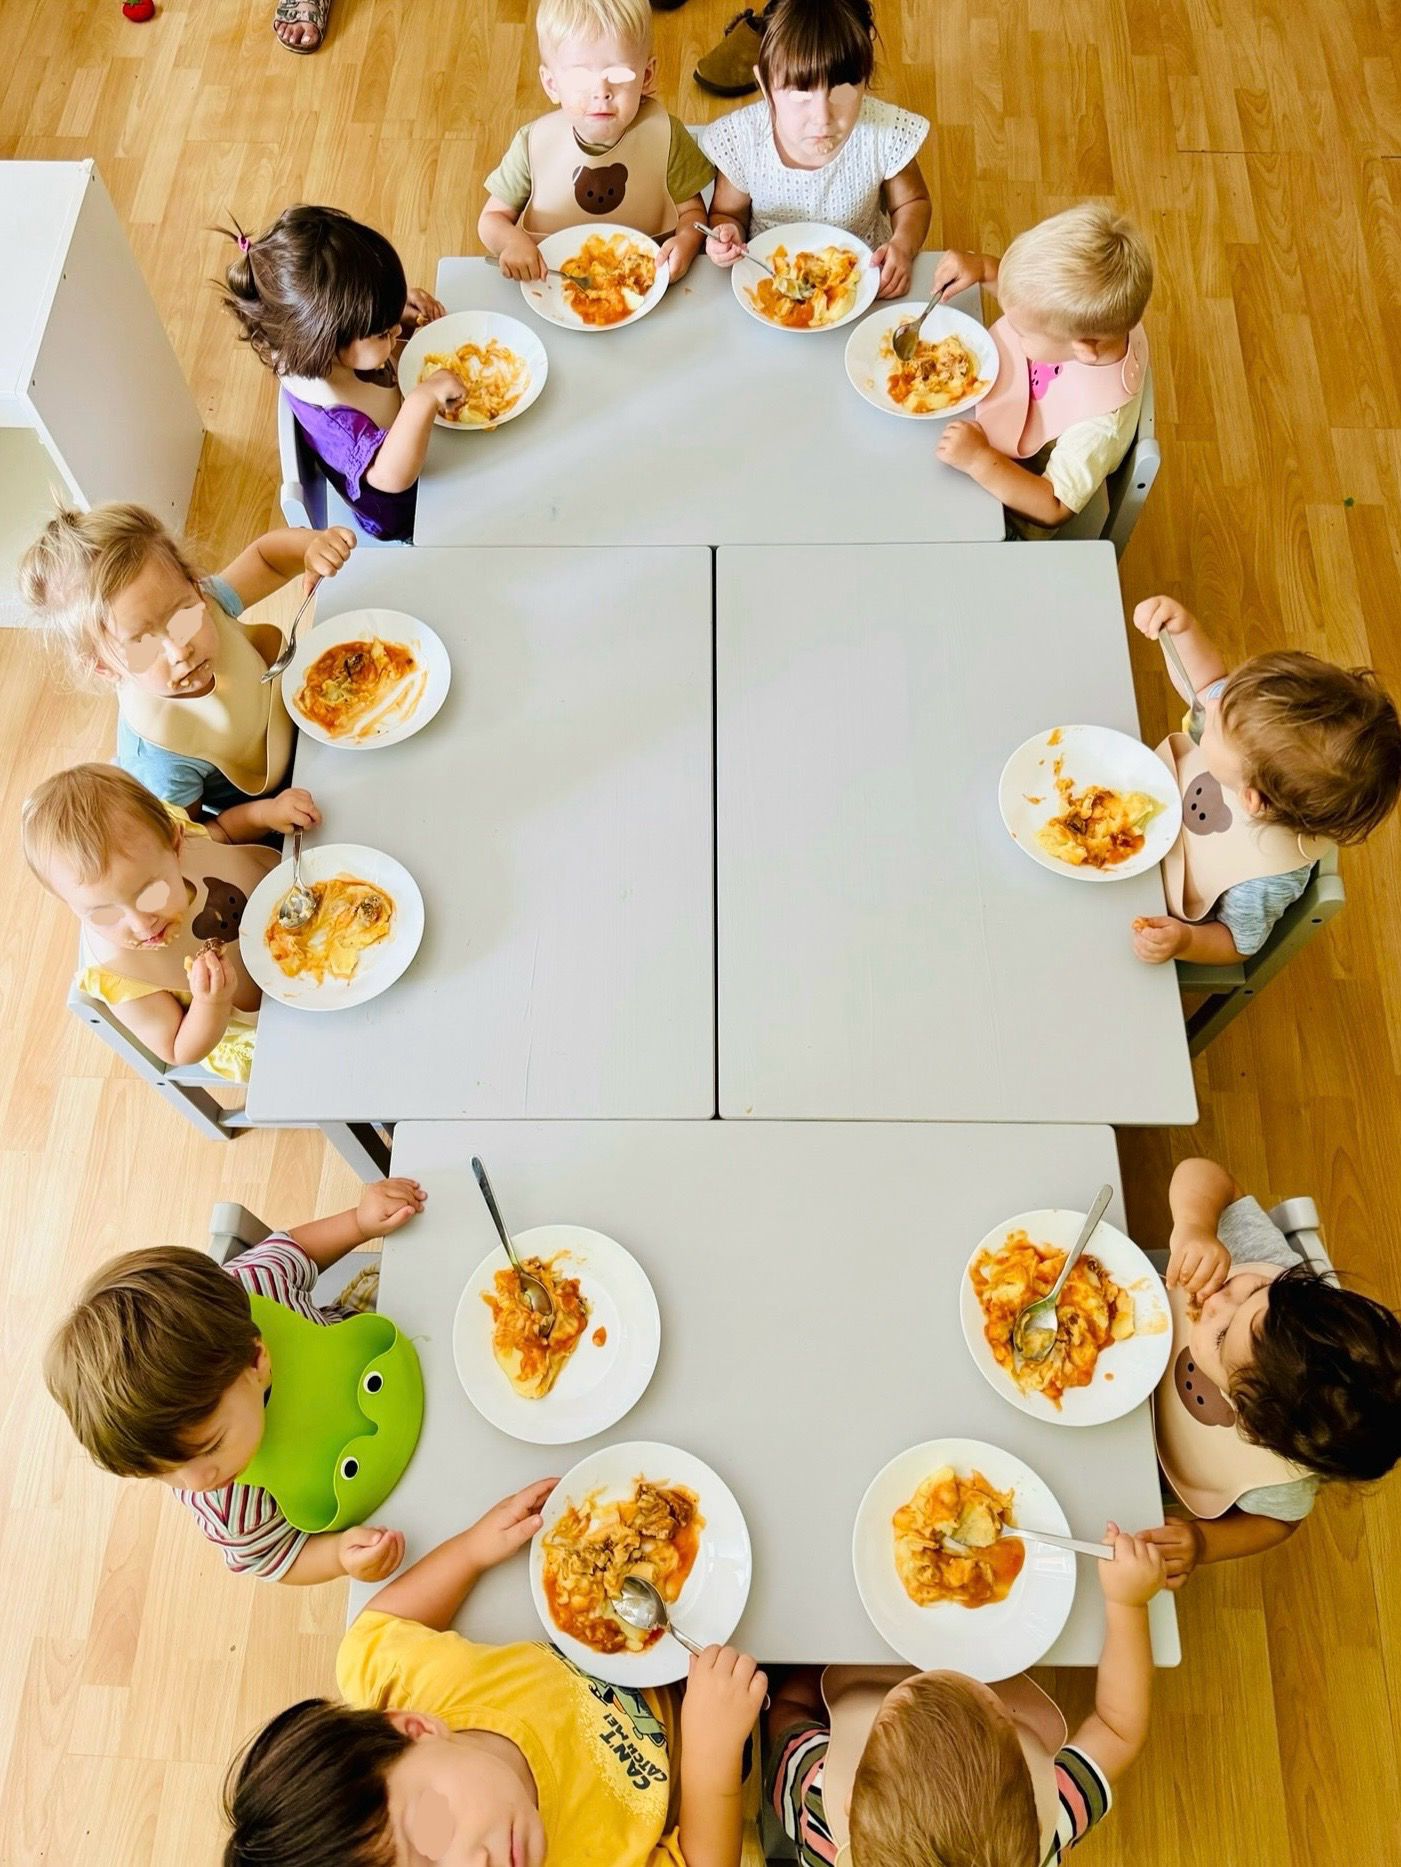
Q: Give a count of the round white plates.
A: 11